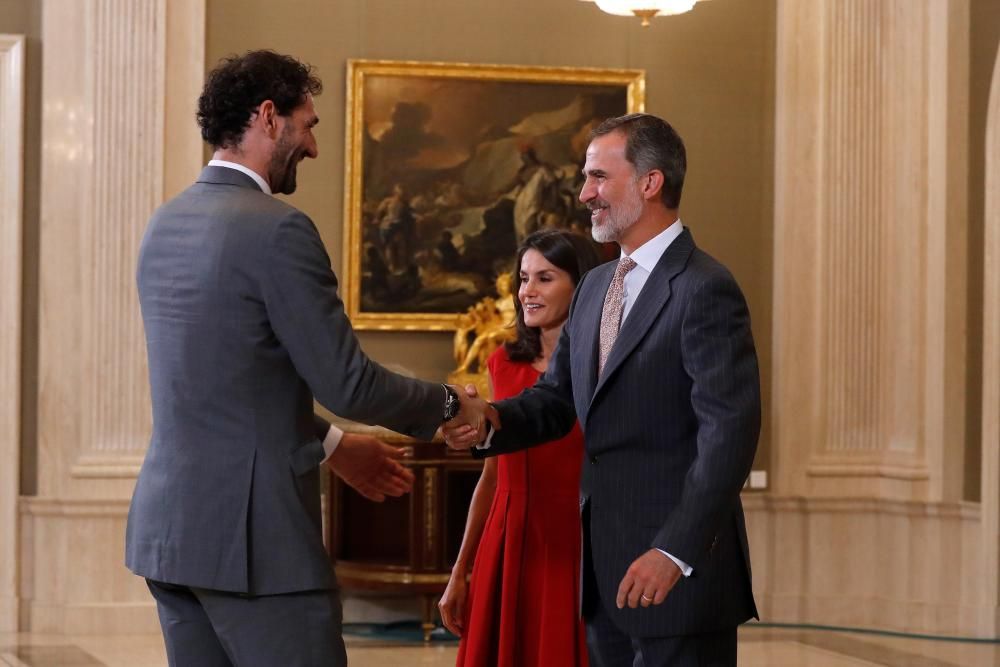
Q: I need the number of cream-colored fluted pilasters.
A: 2